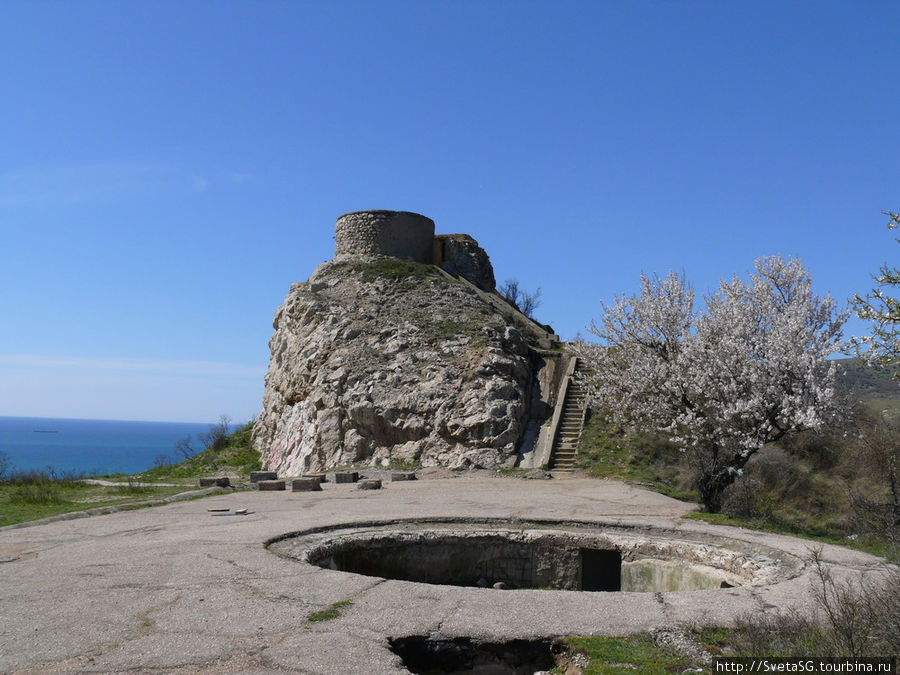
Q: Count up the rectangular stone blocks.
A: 8